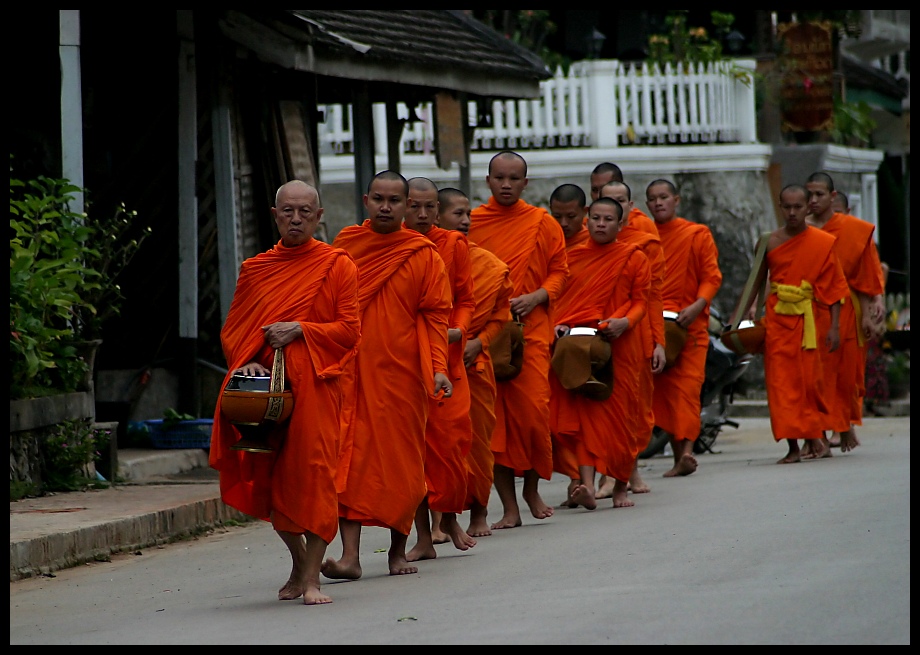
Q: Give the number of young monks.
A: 12